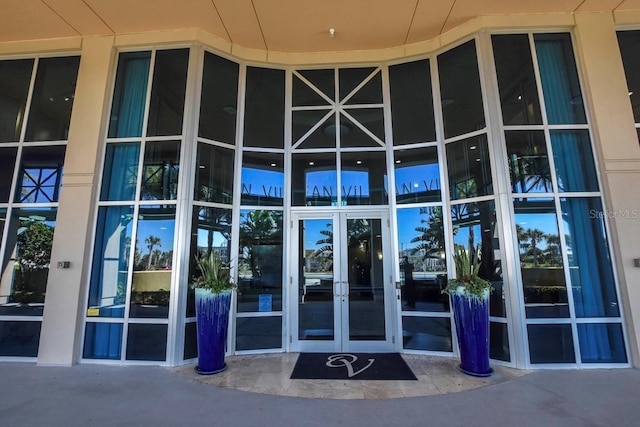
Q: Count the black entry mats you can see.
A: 1